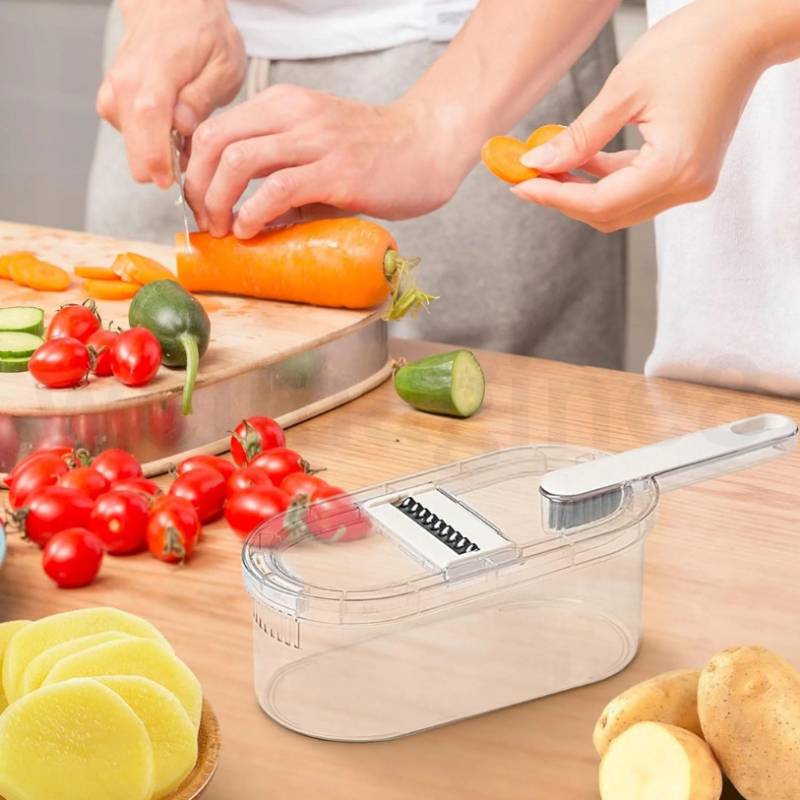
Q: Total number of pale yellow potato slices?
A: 6